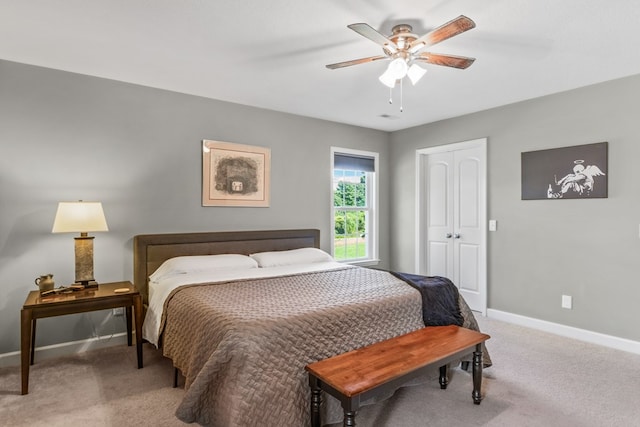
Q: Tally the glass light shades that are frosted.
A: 3